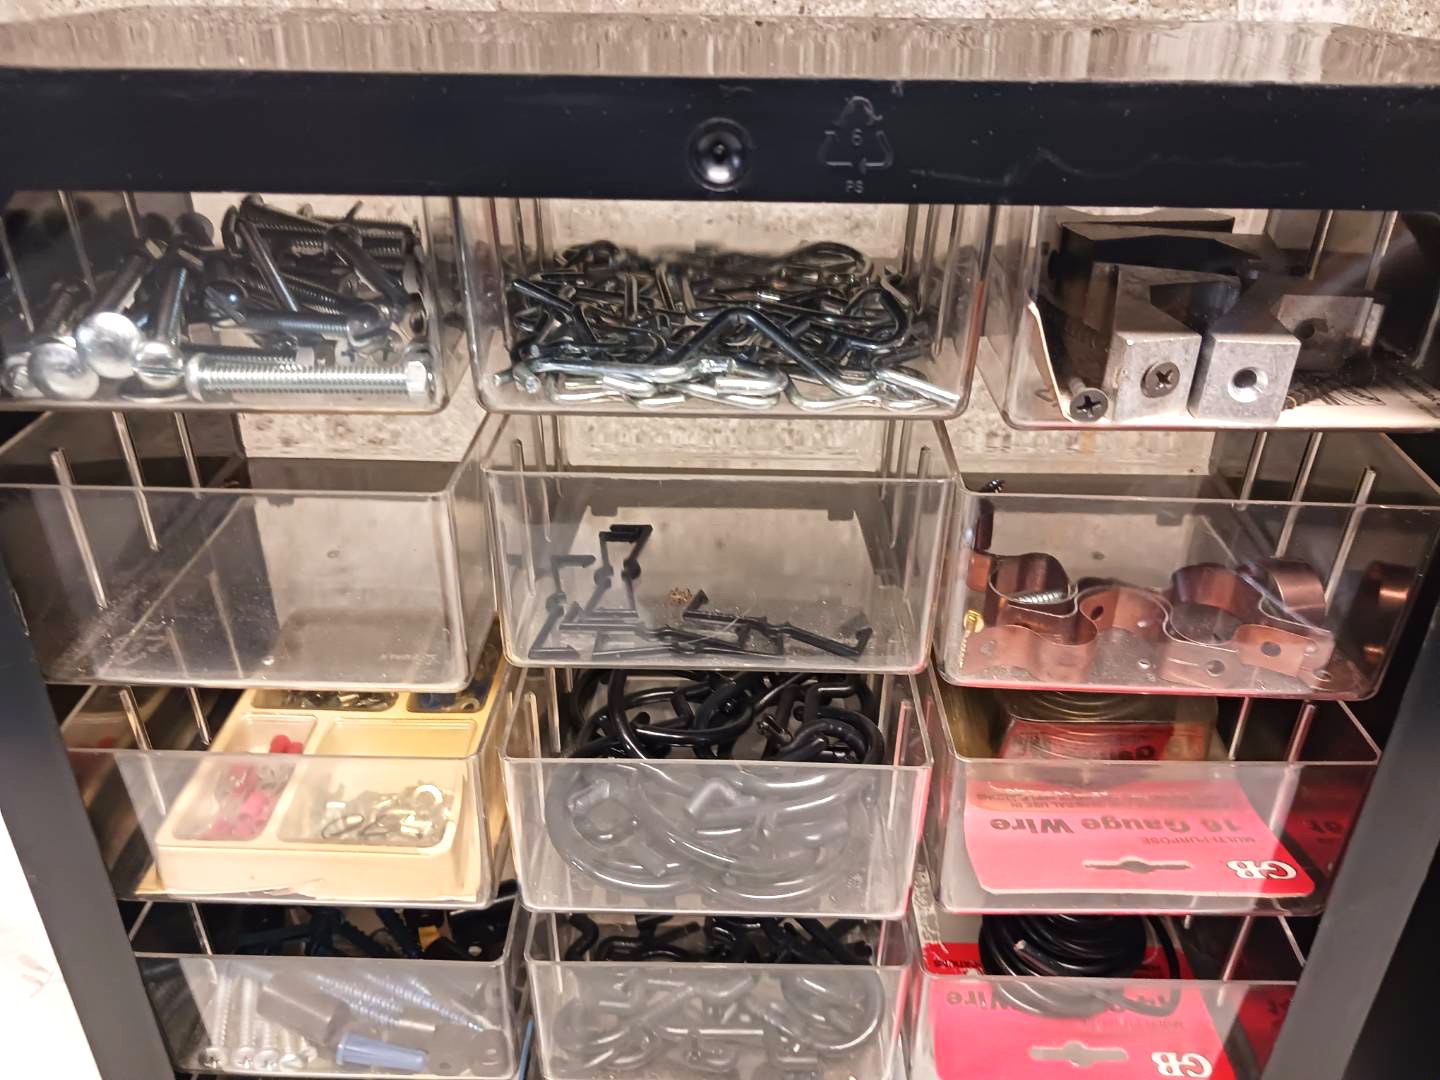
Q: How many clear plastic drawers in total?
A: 12